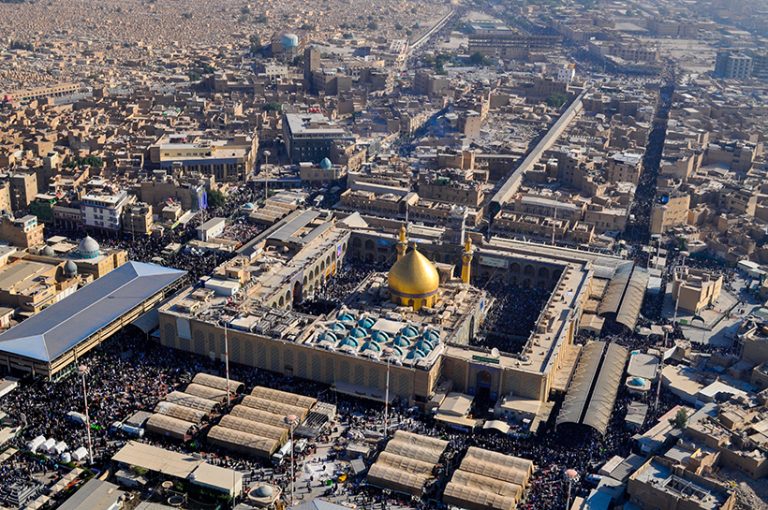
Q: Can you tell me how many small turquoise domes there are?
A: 14